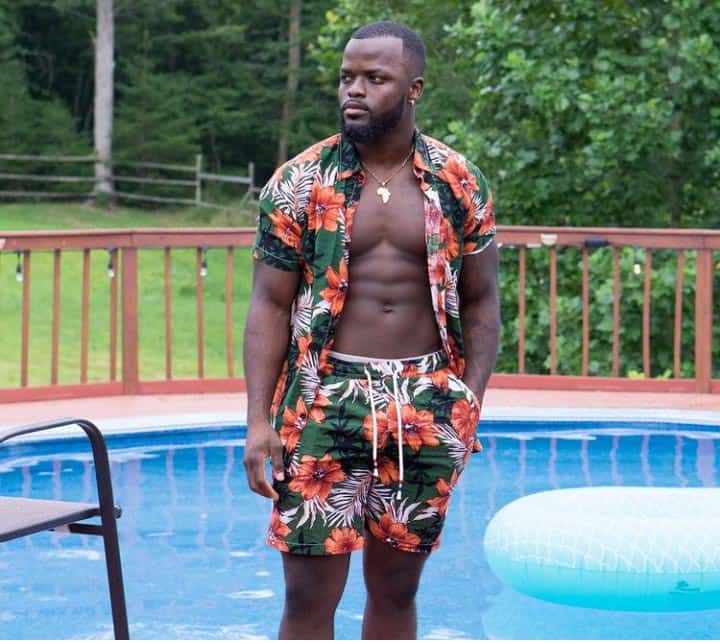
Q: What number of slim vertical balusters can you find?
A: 13